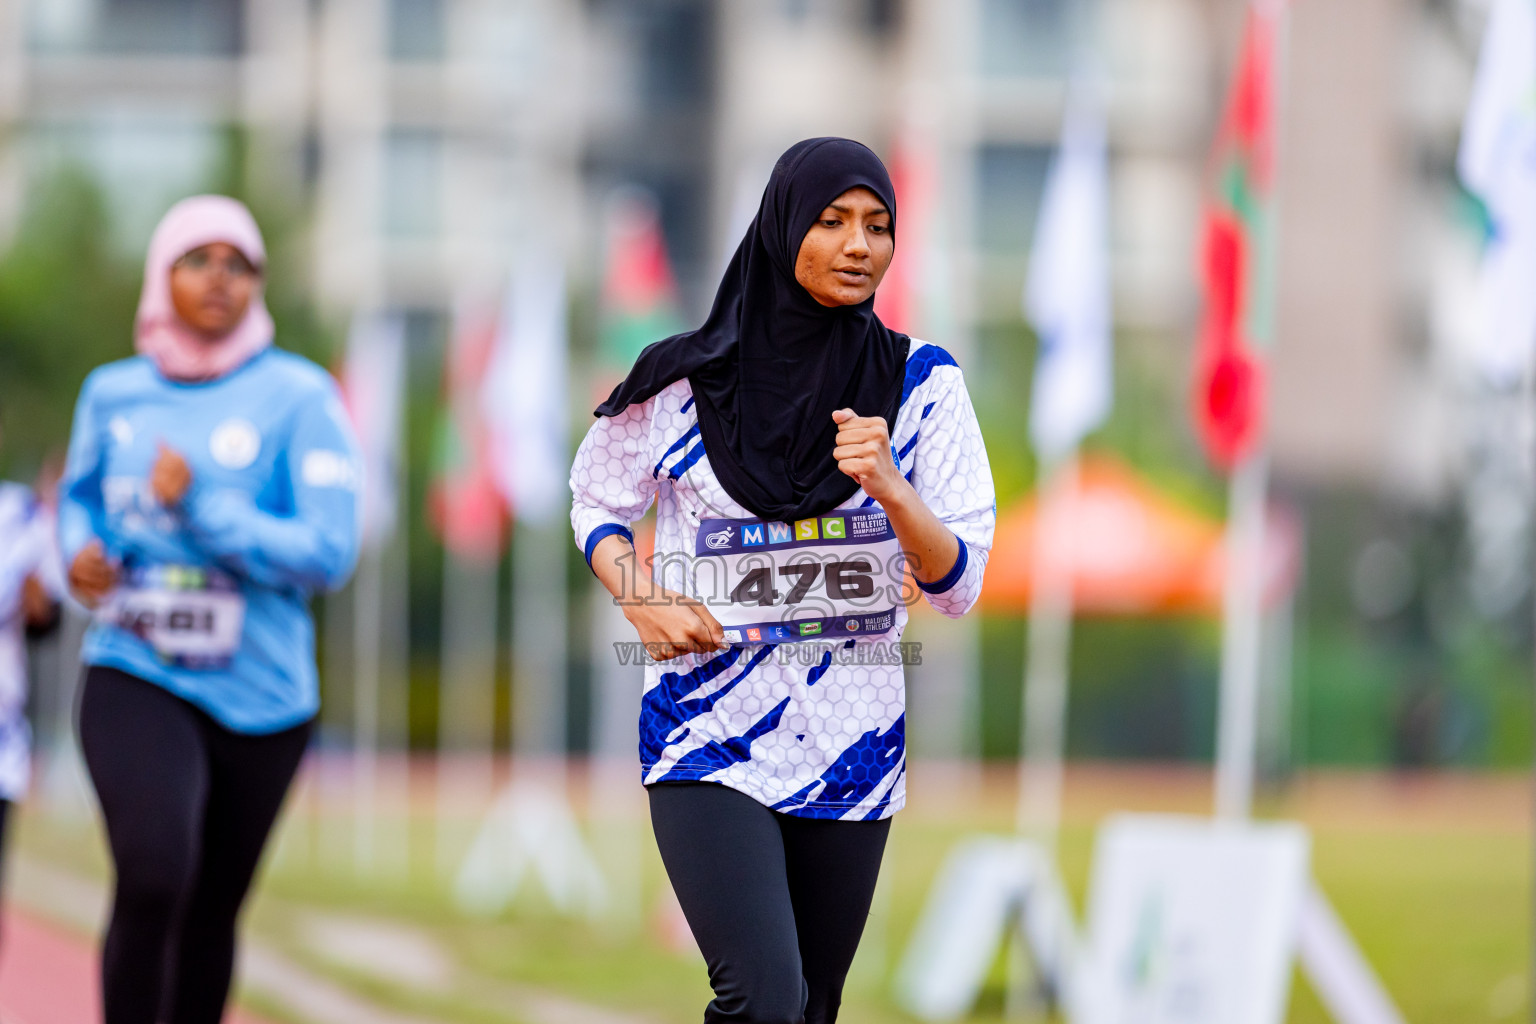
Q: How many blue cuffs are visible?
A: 2